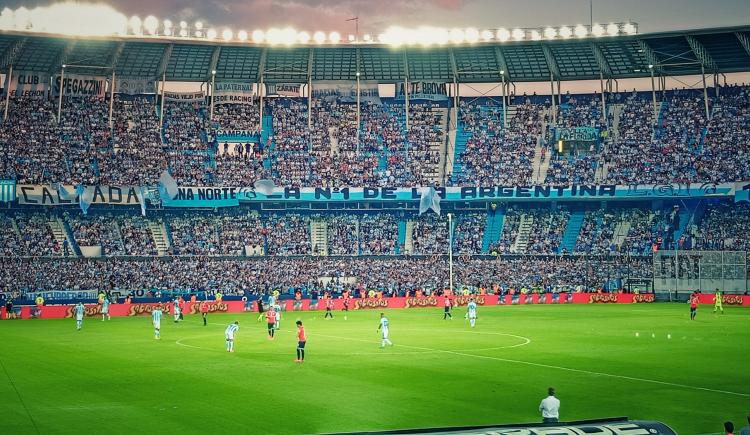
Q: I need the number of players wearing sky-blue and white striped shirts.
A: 9